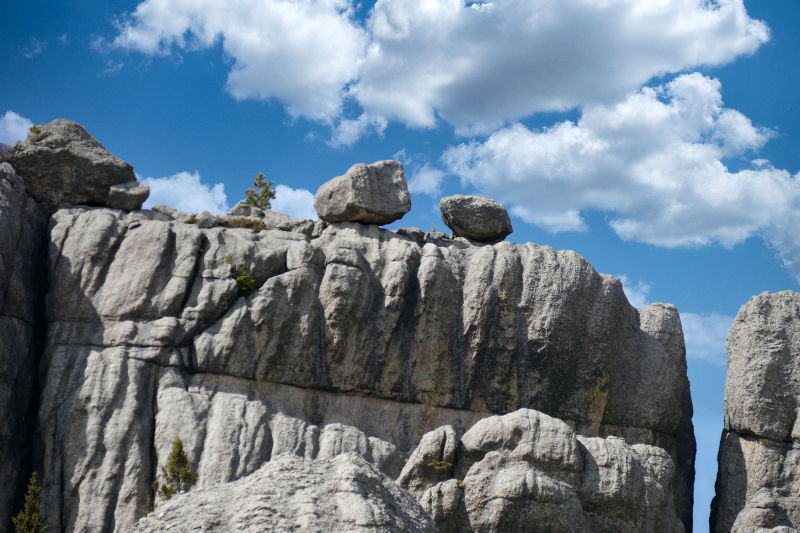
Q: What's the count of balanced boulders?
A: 2